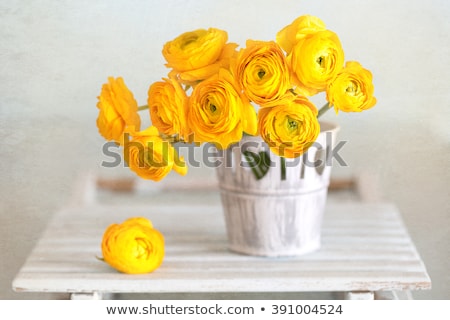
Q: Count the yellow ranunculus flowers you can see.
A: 11